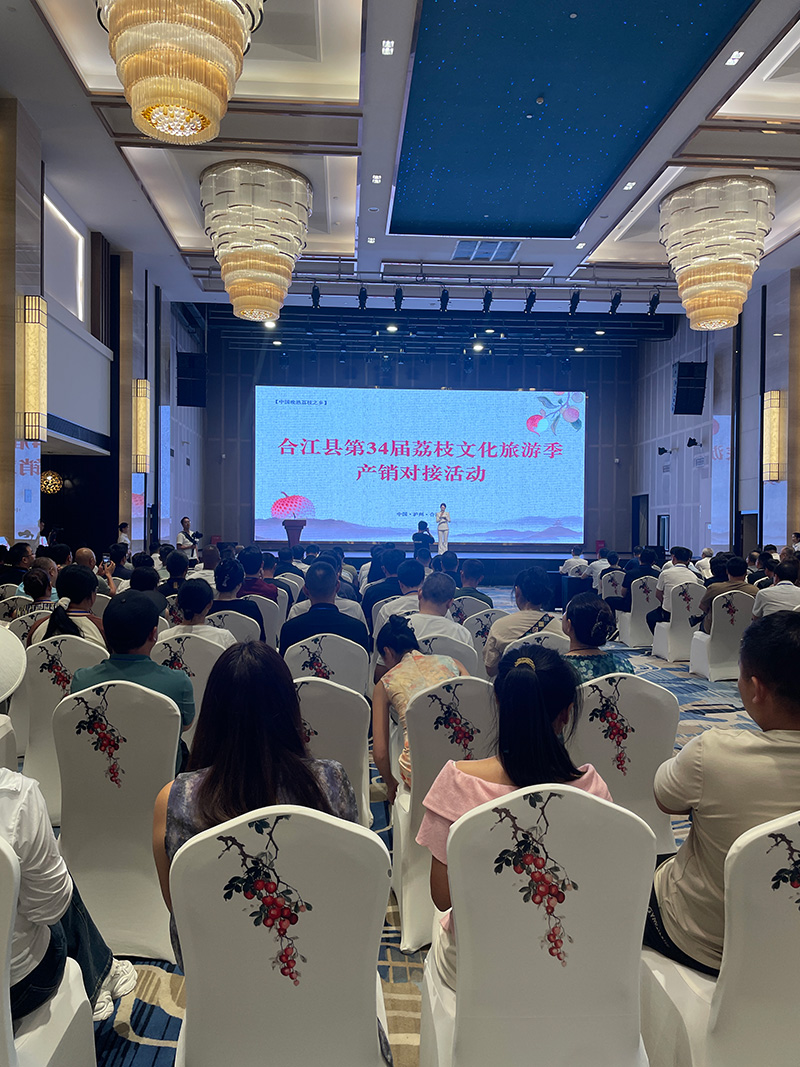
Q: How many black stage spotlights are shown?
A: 9